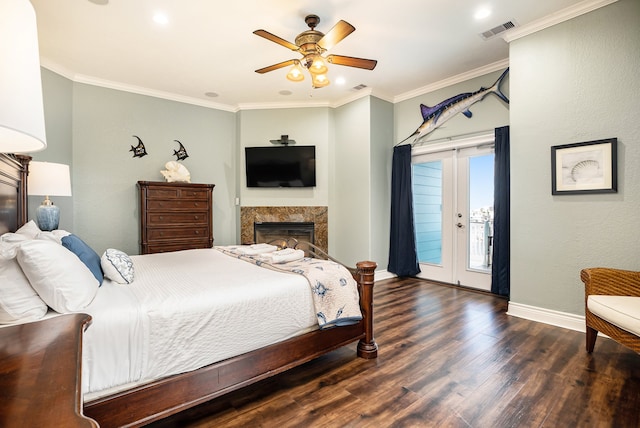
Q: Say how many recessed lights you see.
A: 3